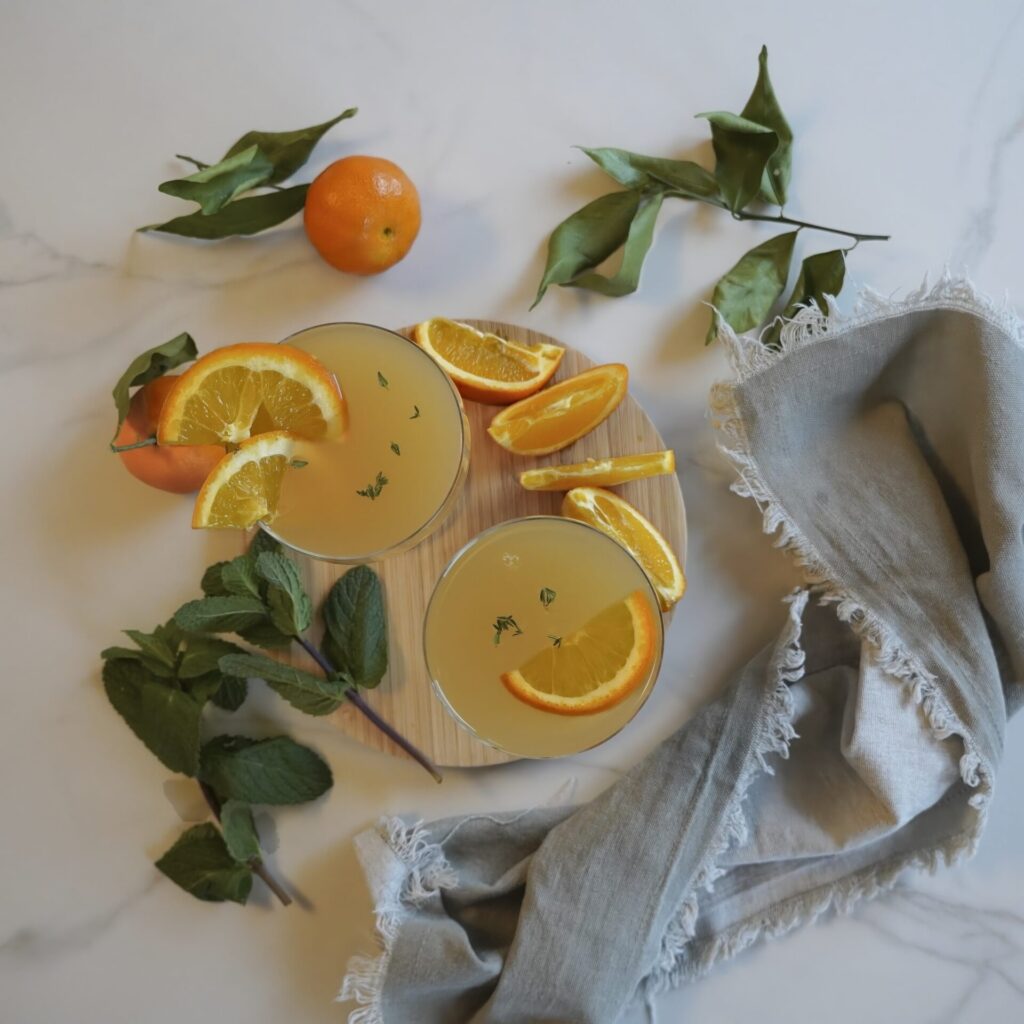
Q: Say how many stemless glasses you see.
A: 2